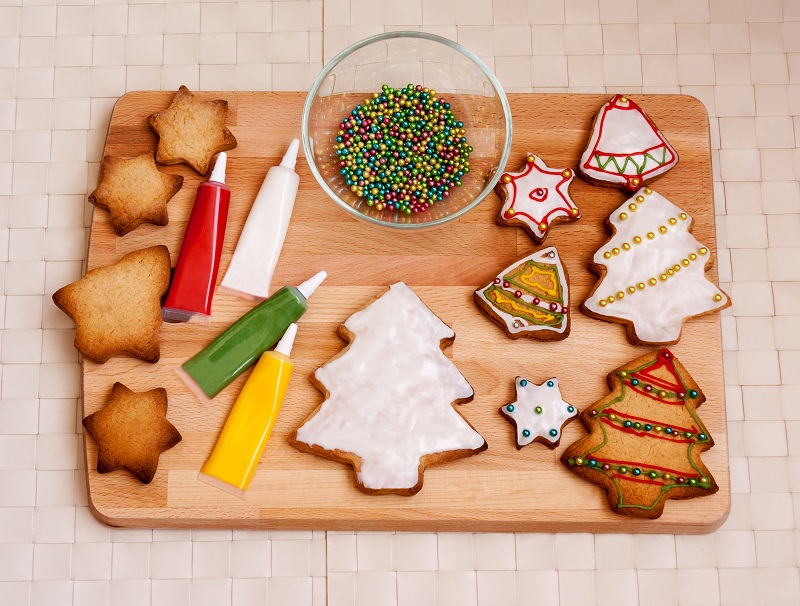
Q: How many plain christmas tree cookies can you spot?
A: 1